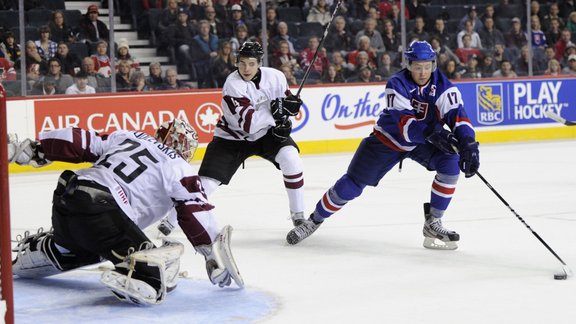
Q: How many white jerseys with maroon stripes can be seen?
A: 2